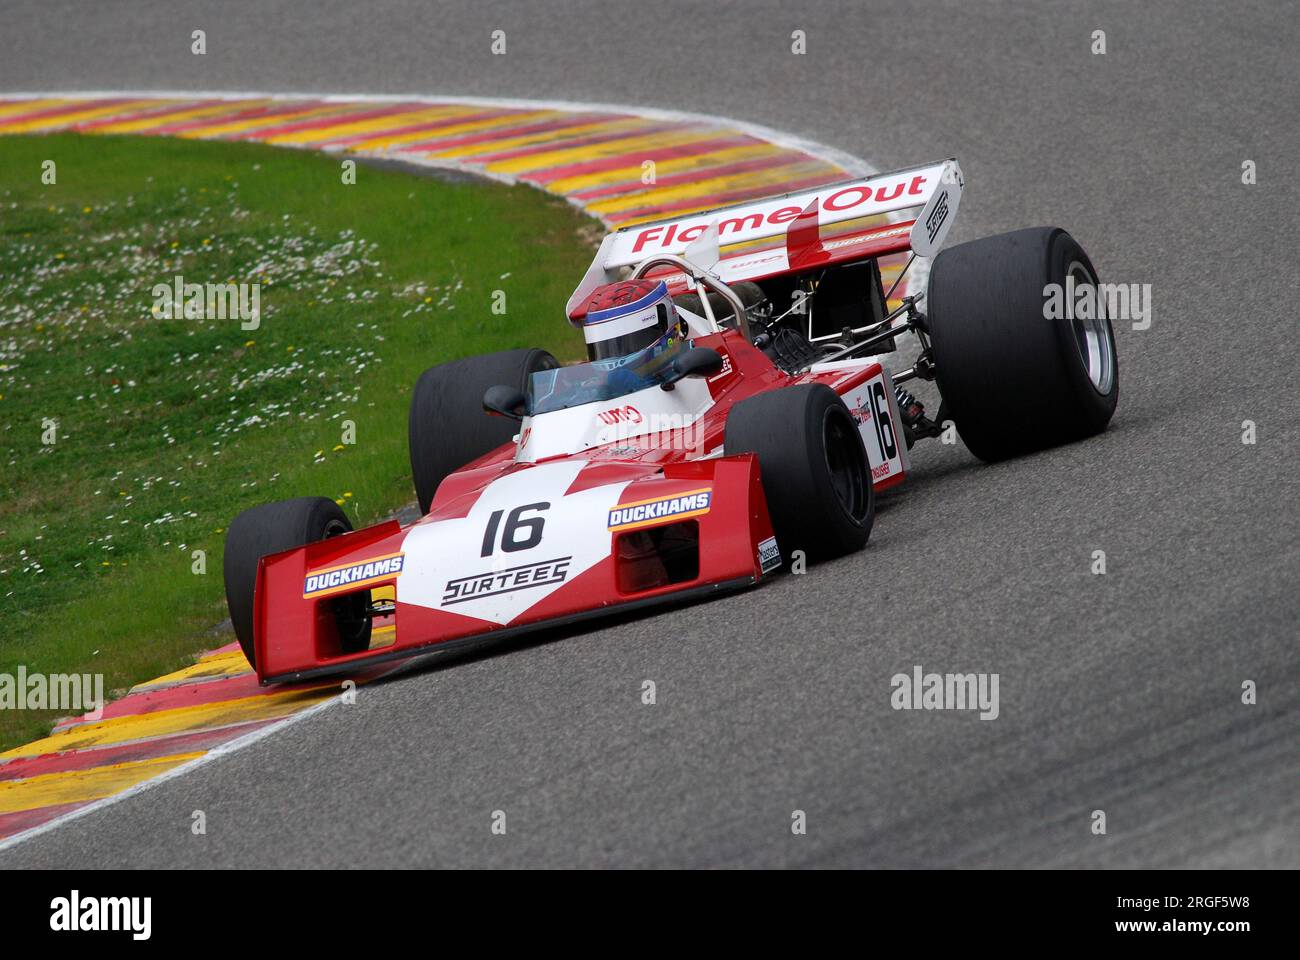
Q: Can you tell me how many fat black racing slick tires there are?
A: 4